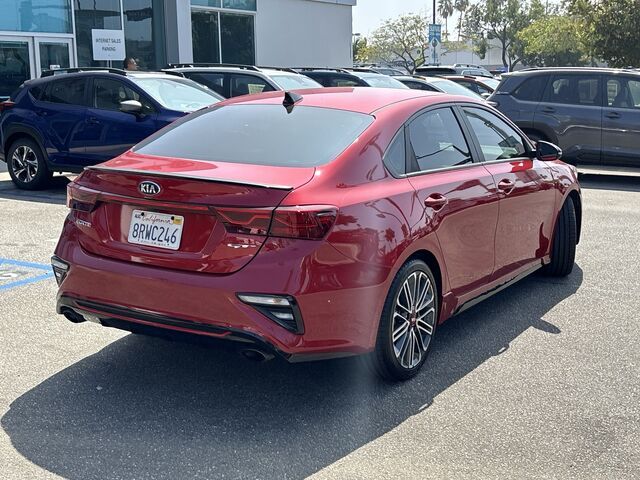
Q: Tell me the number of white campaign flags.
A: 0